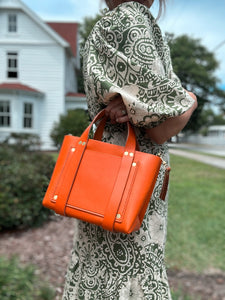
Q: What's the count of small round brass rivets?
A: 8